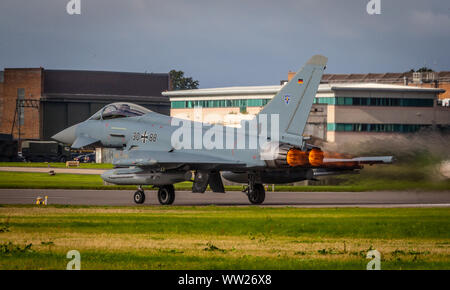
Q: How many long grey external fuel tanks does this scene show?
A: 2